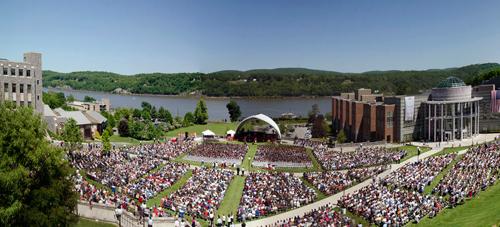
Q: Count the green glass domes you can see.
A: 1